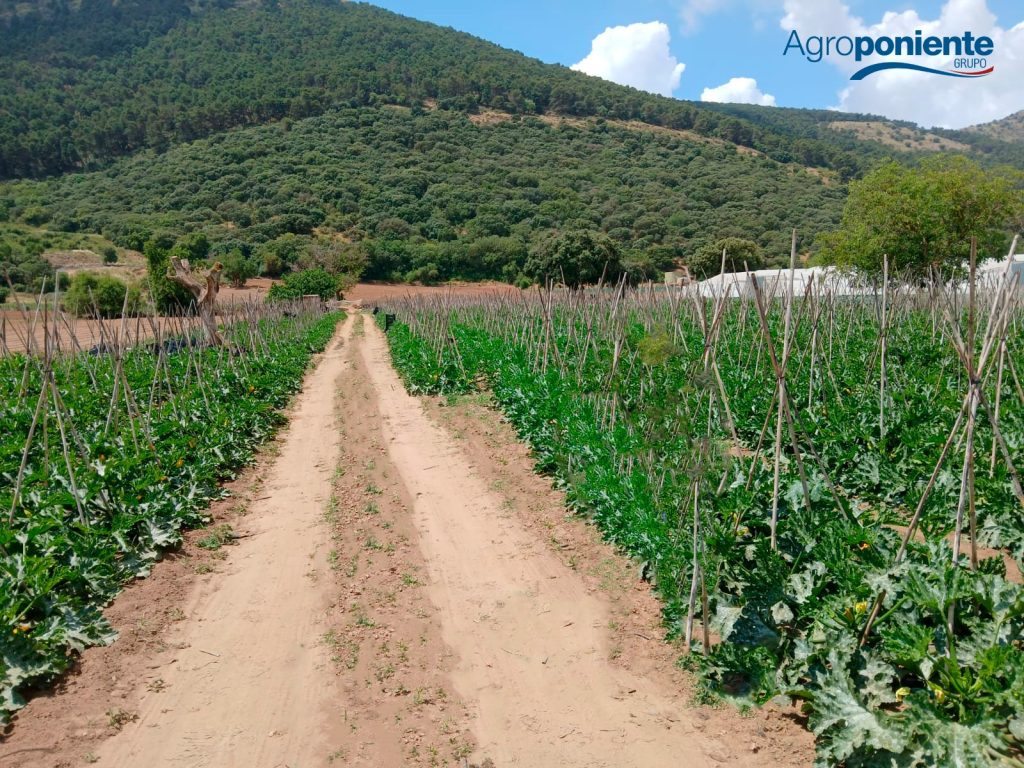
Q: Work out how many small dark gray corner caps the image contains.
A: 0